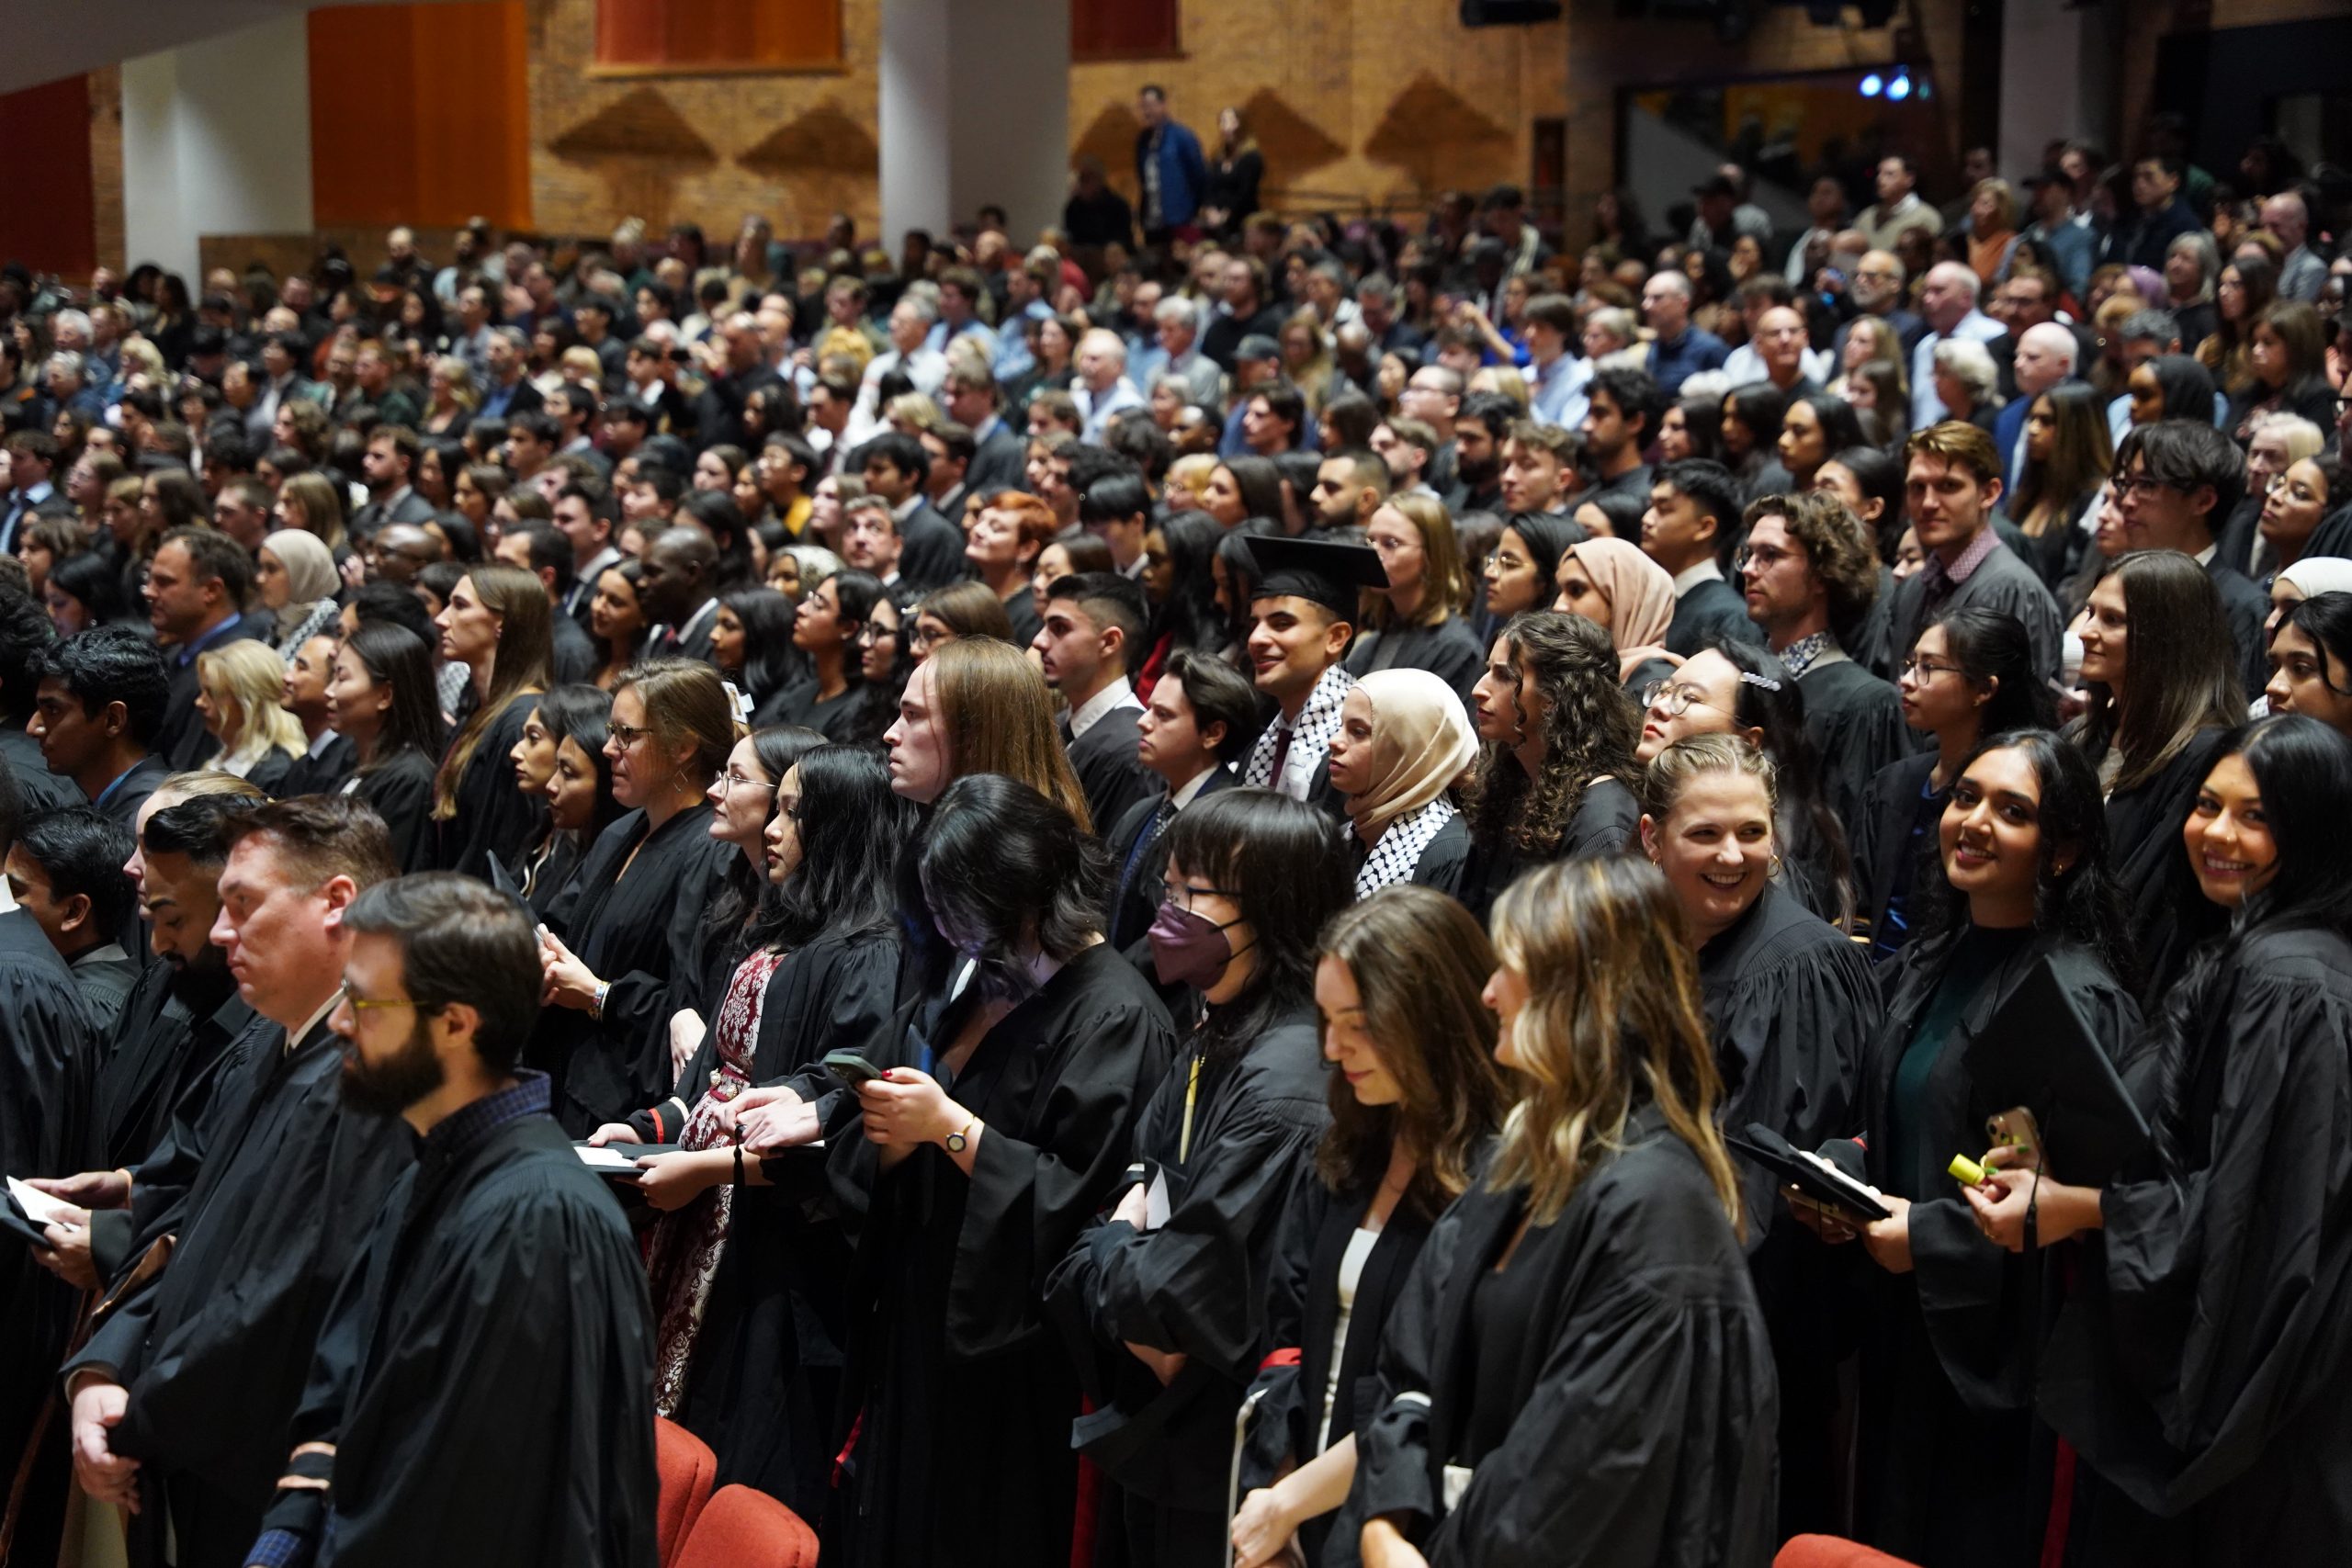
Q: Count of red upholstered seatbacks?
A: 3